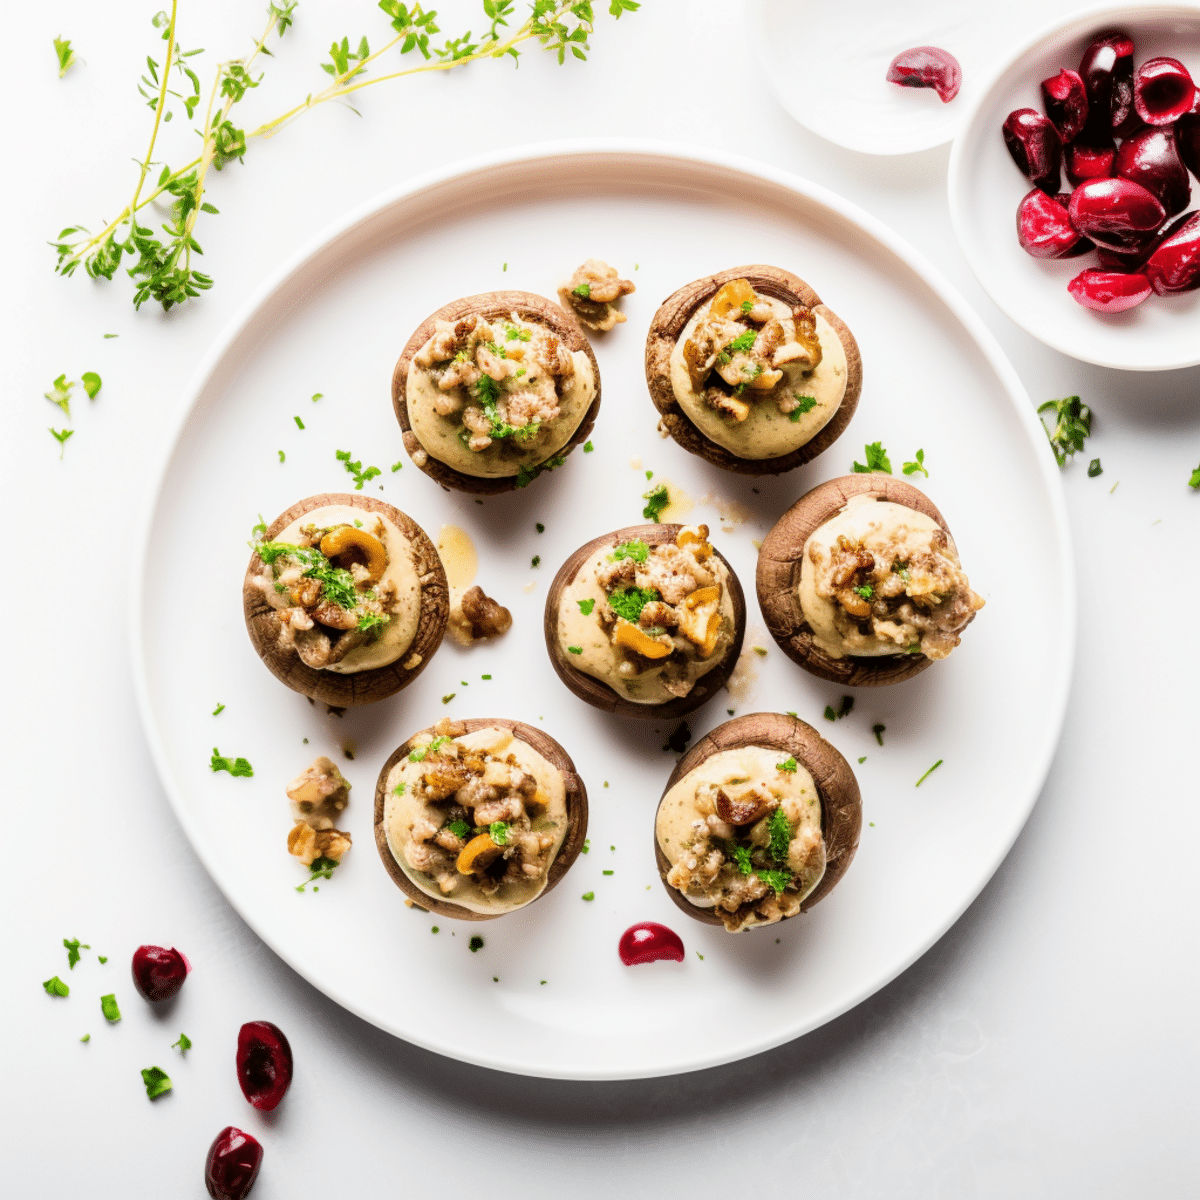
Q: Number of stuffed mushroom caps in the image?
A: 7